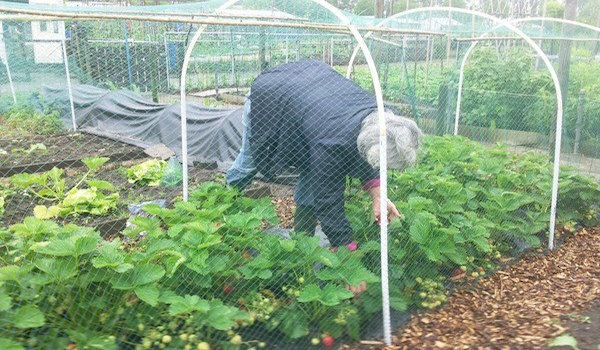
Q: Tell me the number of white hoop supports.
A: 3